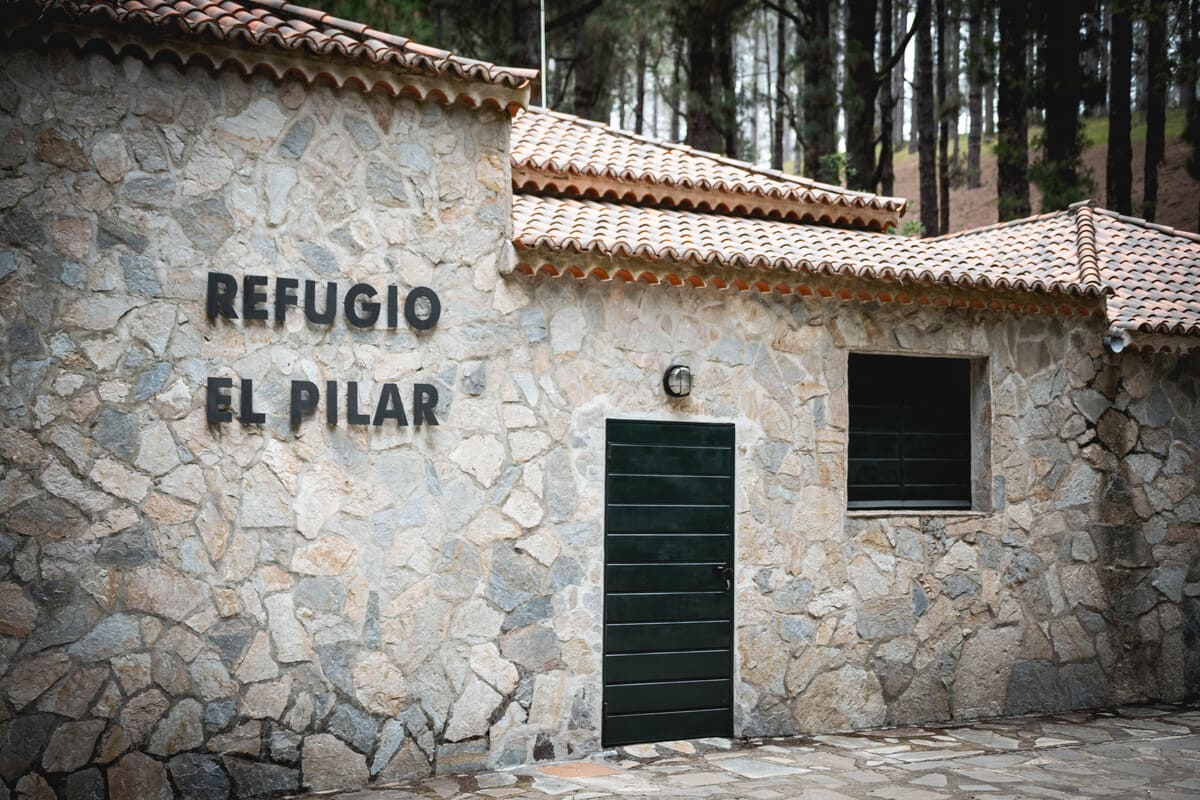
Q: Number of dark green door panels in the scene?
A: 11